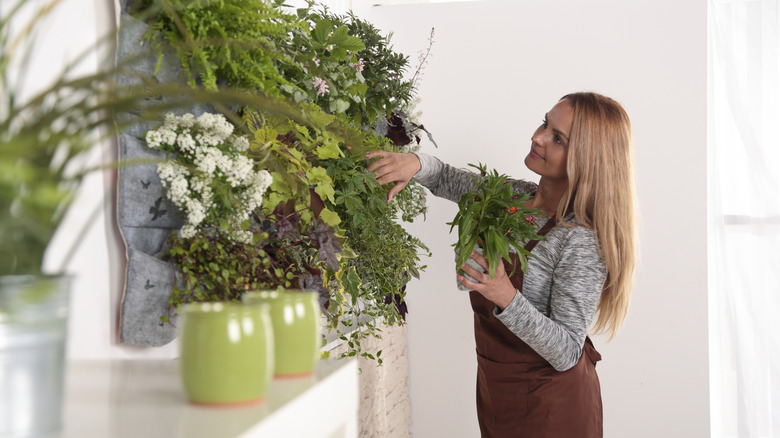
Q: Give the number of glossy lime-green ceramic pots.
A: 2